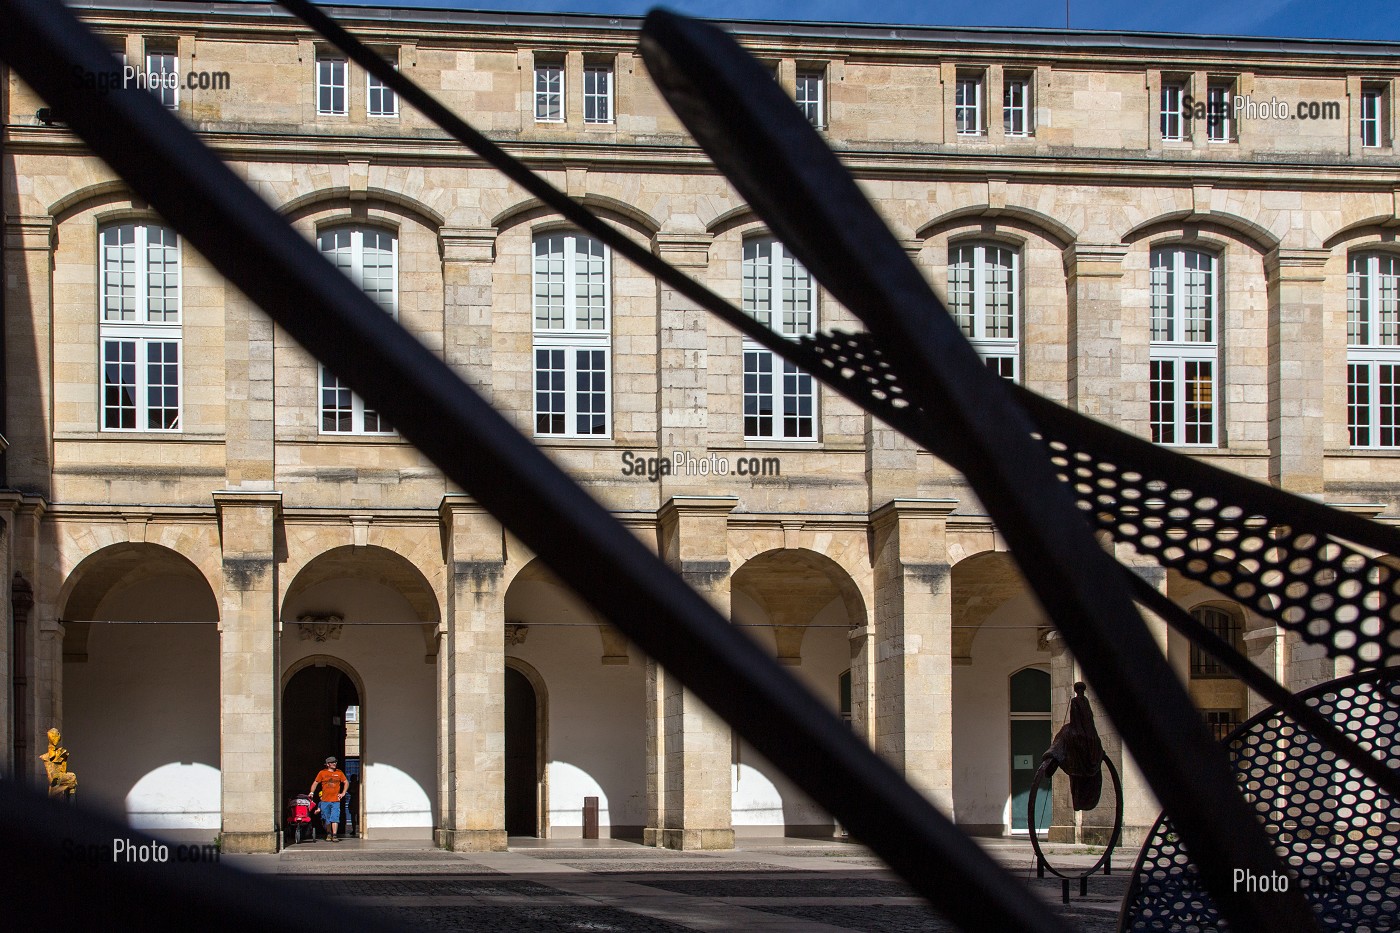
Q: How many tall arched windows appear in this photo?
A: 7